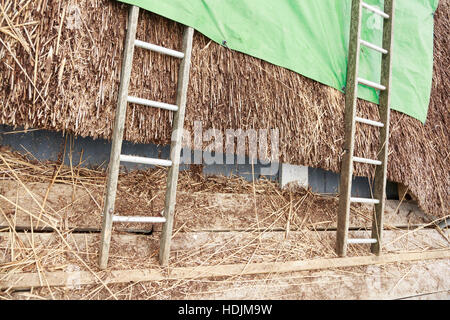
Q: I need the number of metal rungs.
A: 11